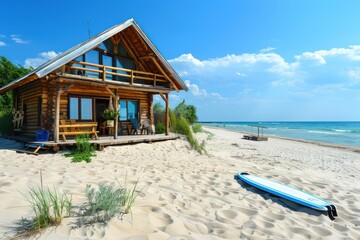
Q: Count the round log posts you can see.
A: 3